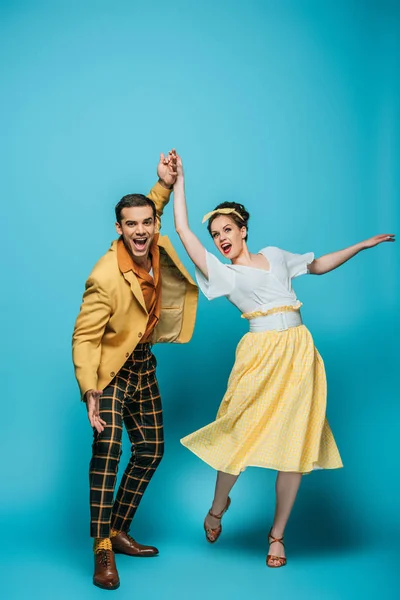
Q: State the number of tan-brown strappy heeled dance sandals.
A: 2